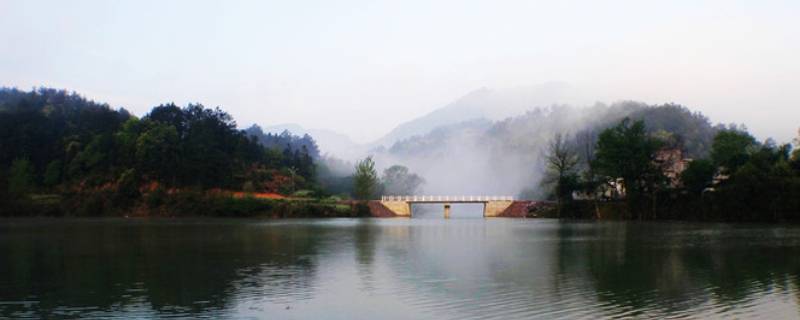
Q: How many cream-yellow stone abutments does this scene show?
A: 2